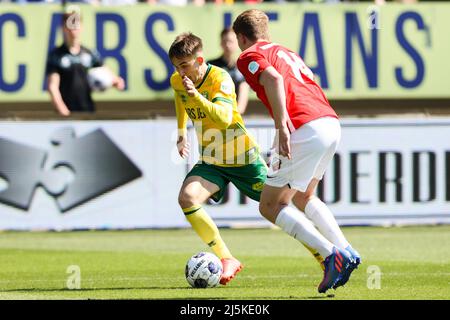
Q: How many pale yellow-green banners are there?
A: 1